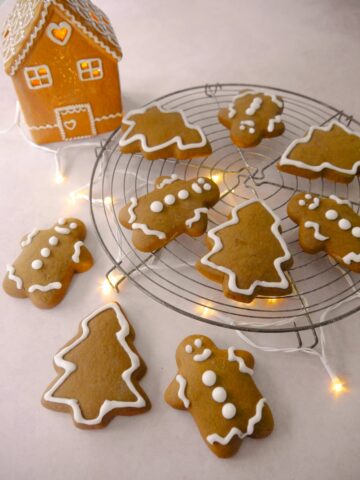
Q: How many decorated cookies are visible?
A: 9